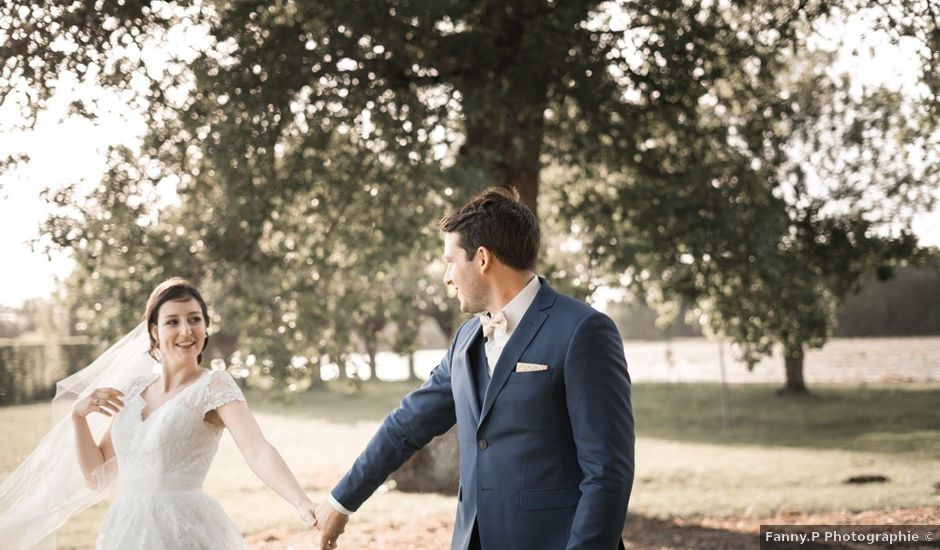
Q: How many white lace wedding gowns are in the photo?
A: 1